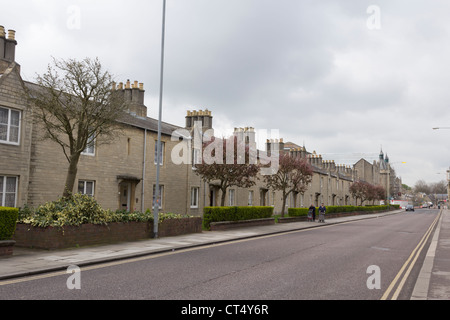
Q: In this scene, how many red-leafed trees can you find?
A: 4